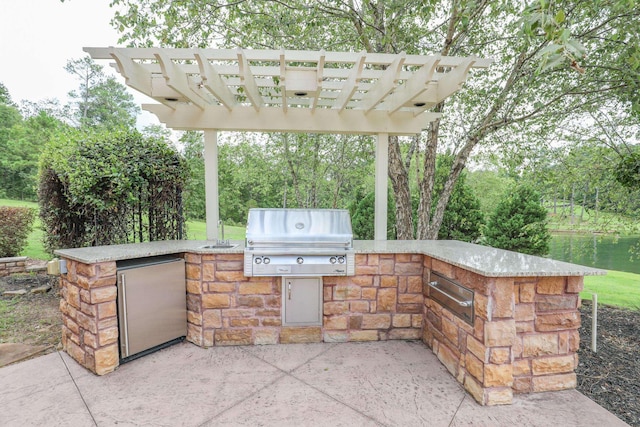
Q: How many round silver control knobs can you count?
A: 5